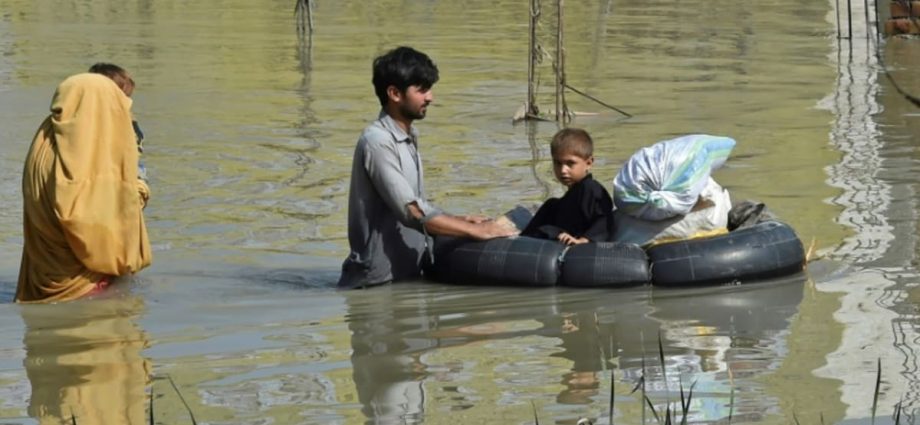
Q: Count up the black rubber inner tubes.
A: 1